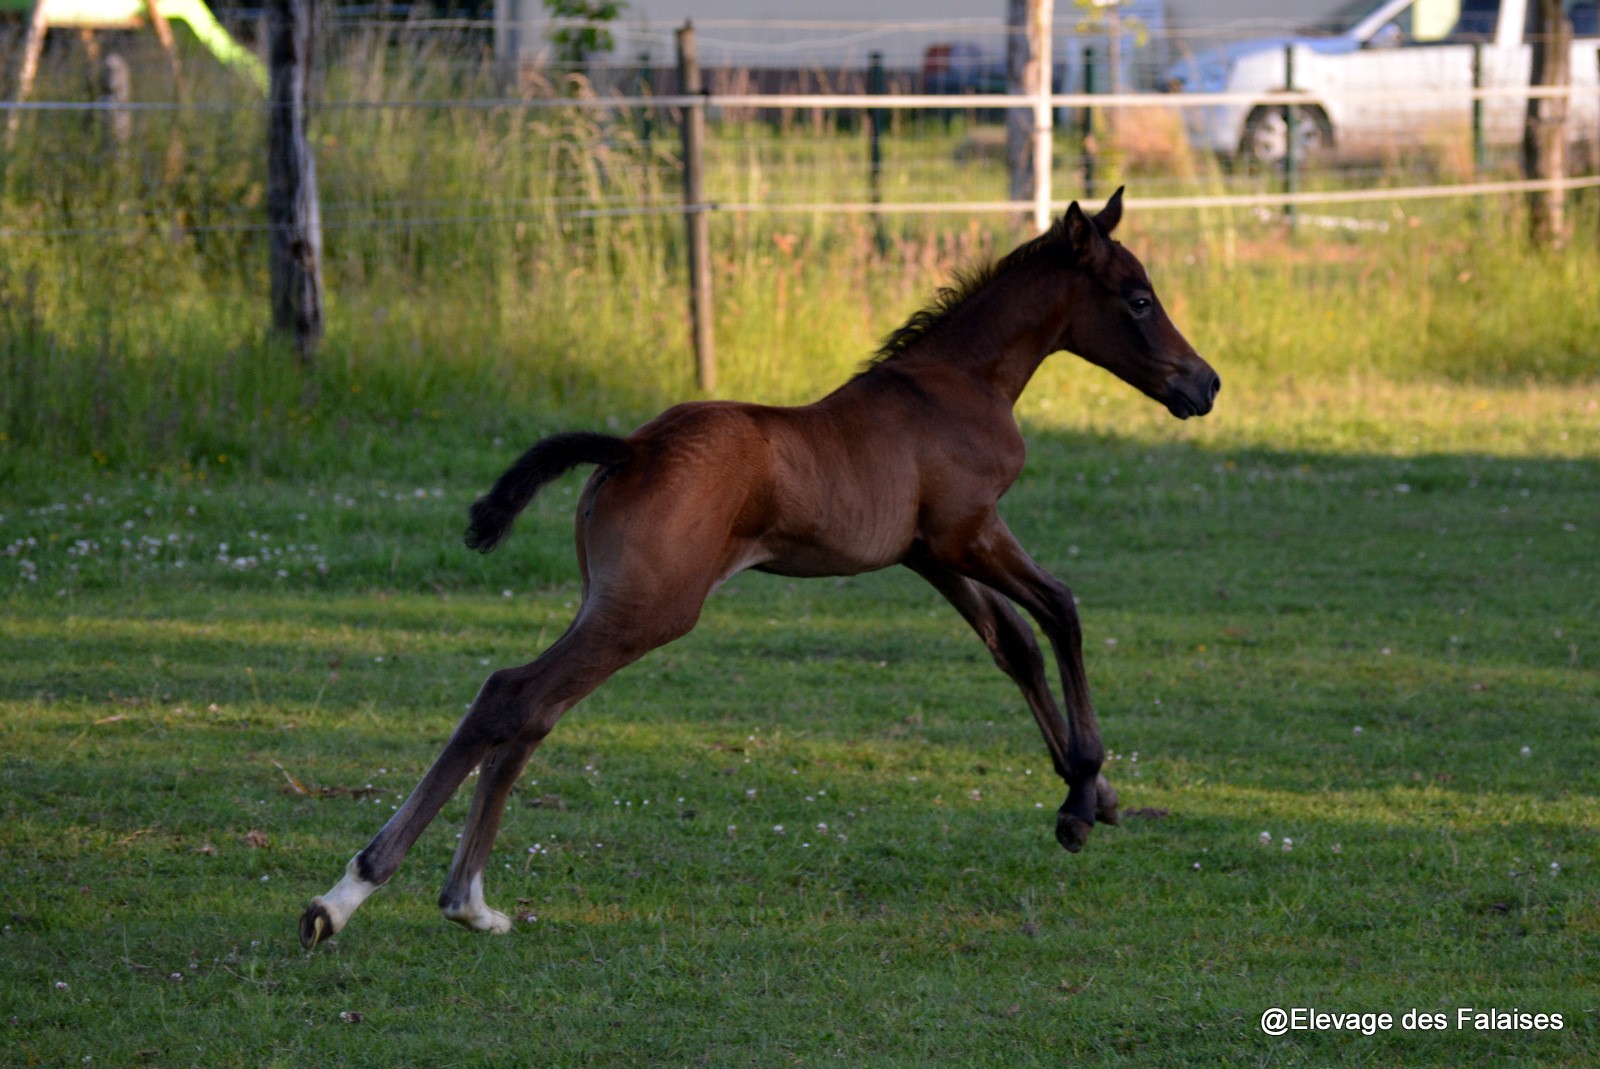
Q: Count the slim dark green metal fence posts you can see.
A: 5